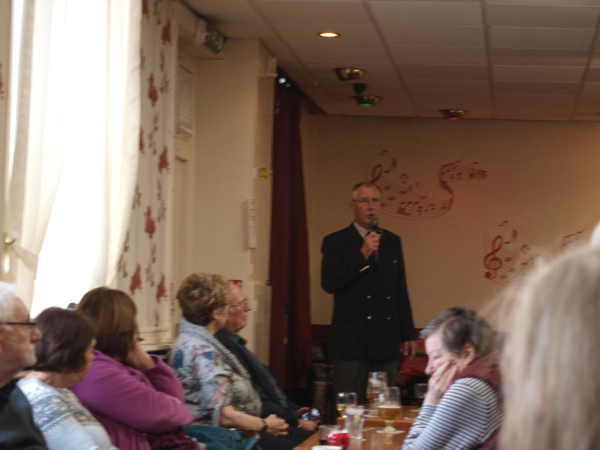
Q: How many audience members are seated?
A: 7